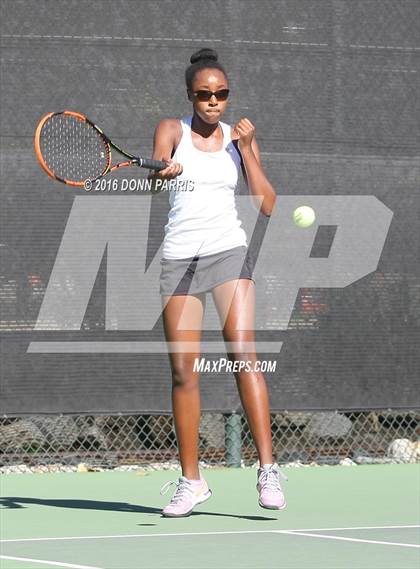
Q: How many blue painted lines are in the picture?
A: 0